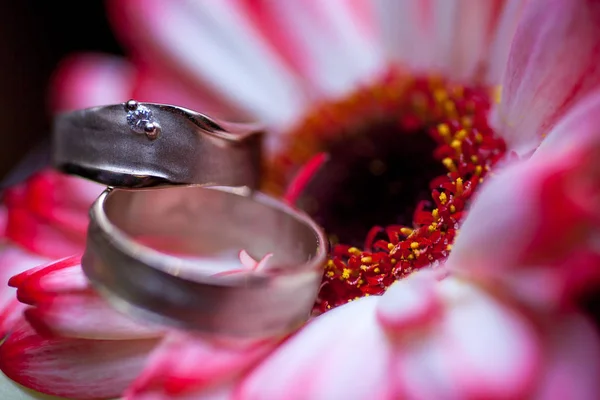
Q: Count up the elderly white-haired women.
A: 0